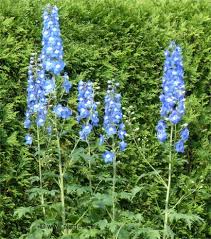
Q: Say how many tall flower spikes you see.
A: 5